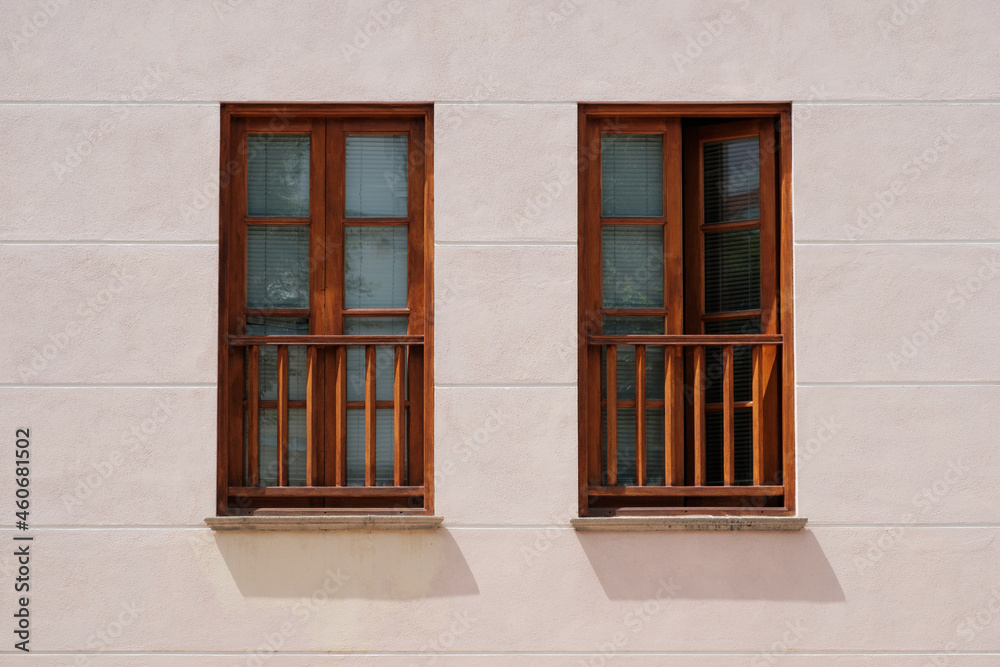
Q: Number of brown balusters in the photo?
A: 12